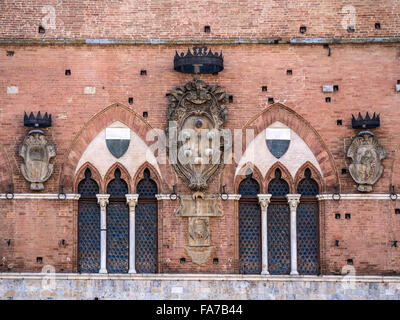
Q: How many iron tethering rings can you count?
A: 6